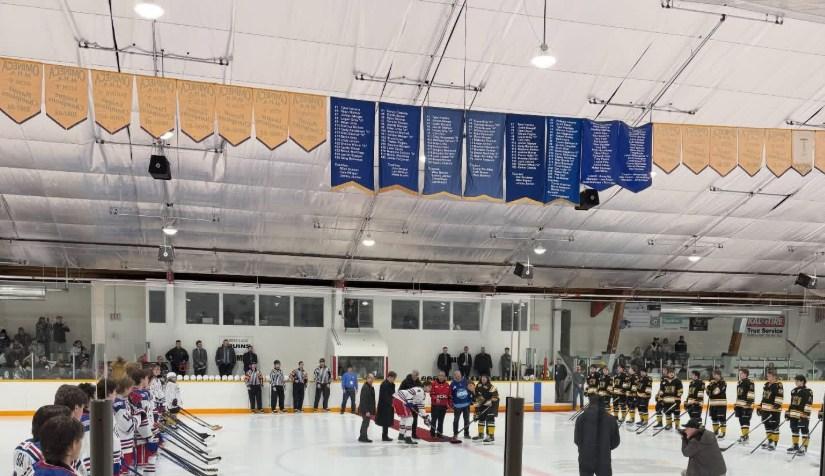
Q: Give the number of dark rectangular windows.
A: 10